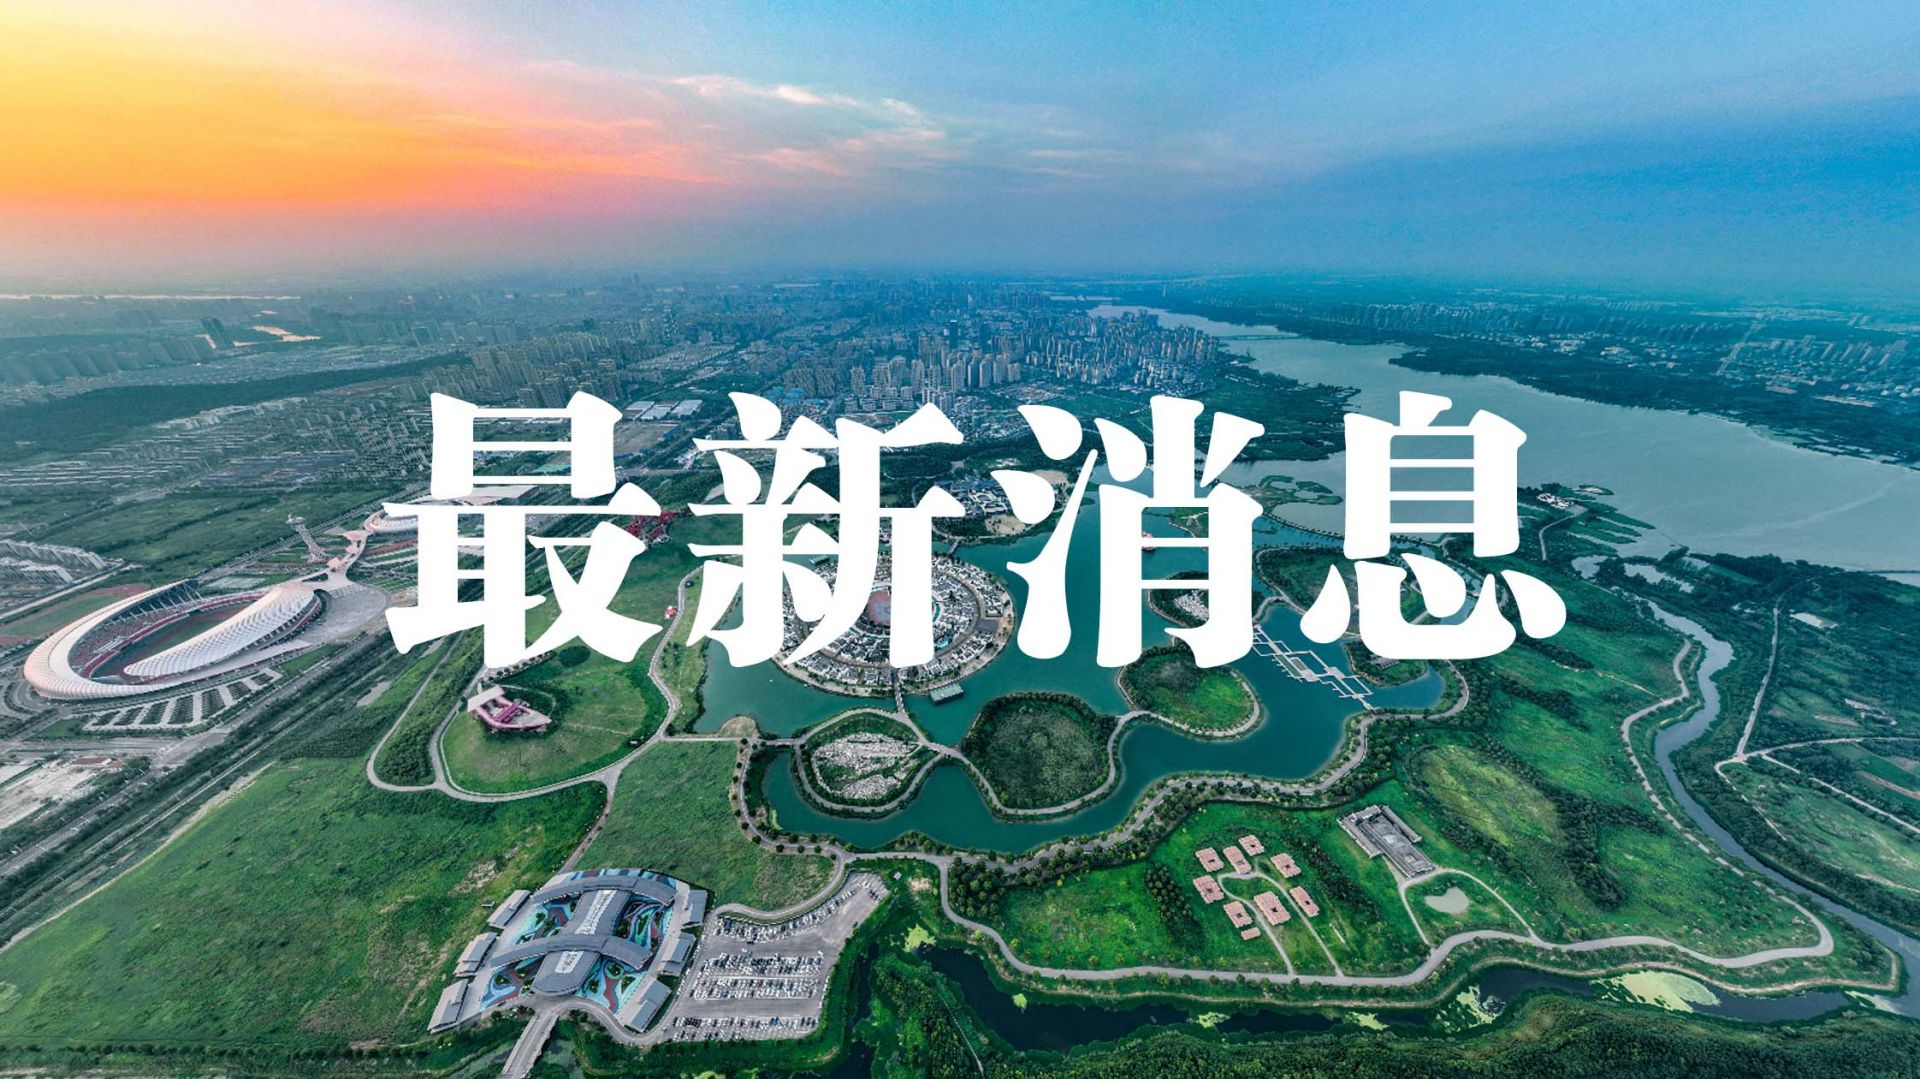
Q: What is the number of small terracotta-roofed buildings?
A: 9